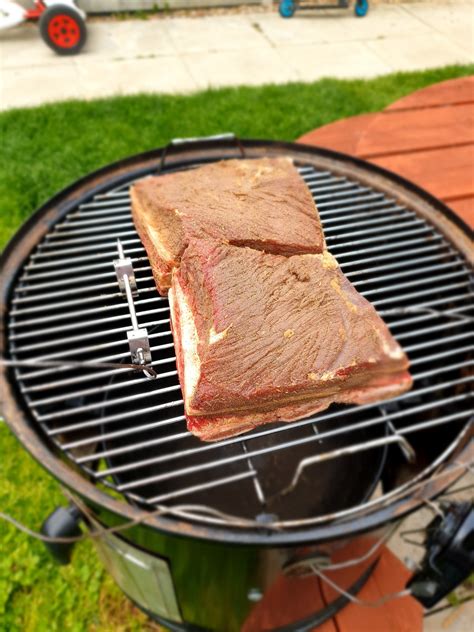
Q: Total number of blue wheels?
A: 2